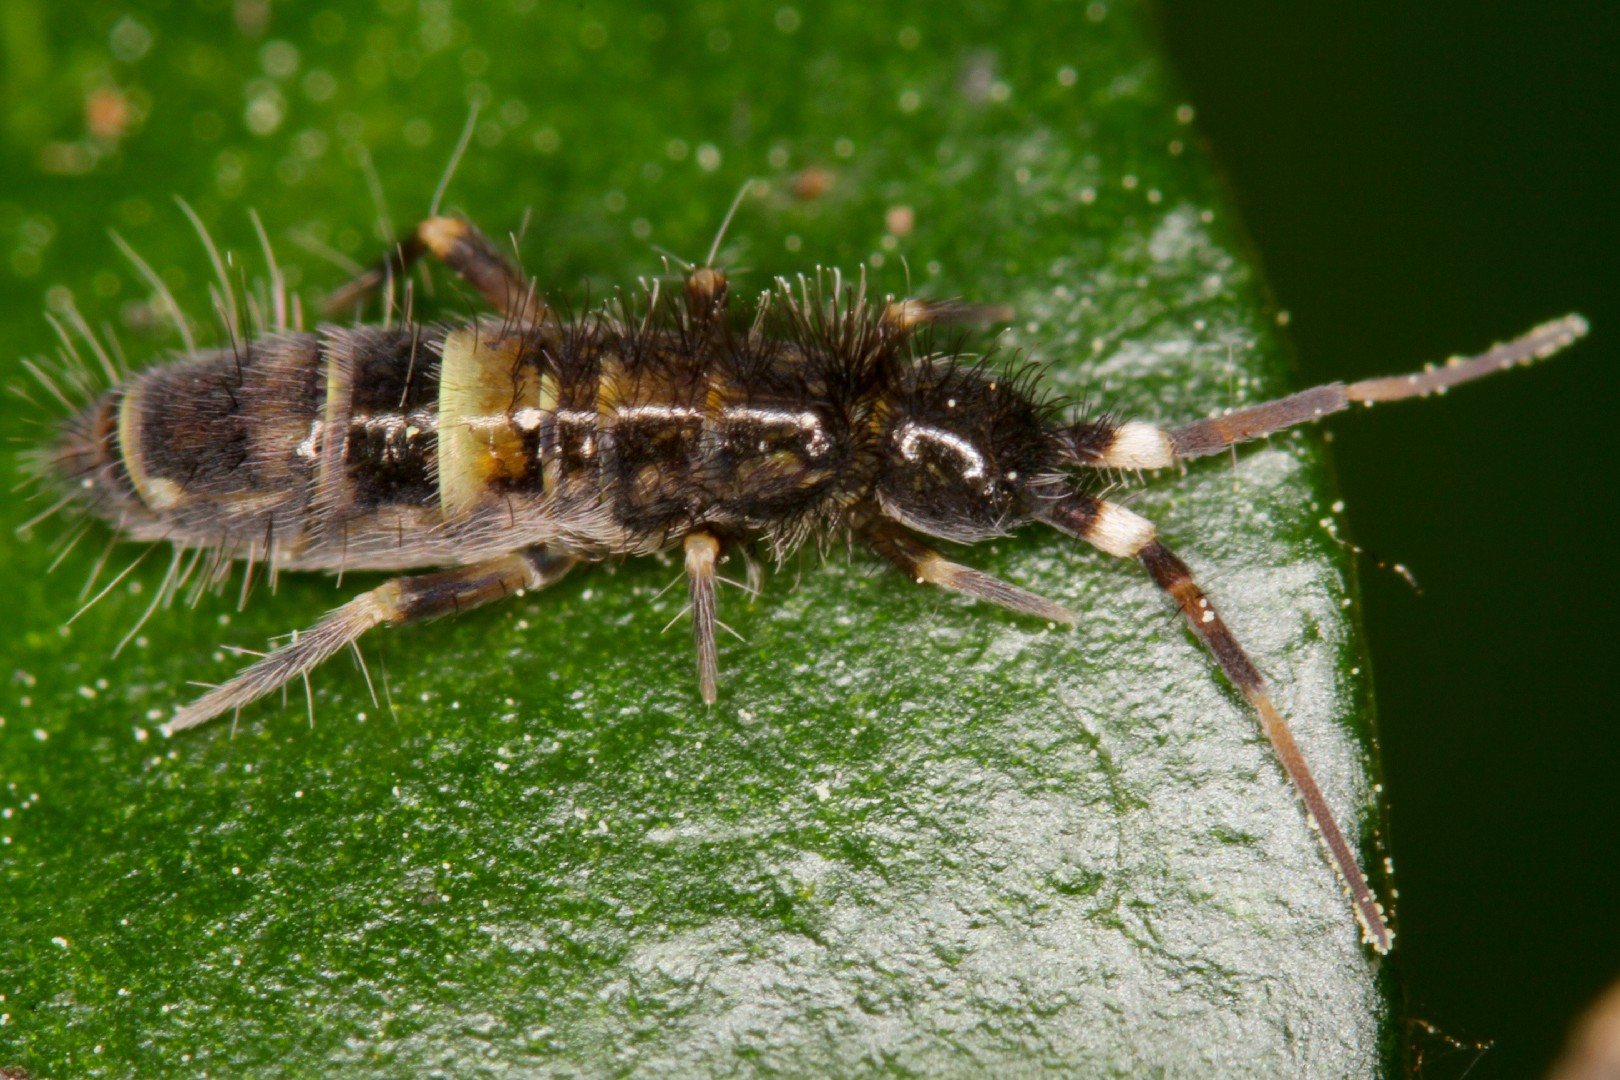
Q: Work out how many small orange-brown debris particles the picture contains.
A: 3